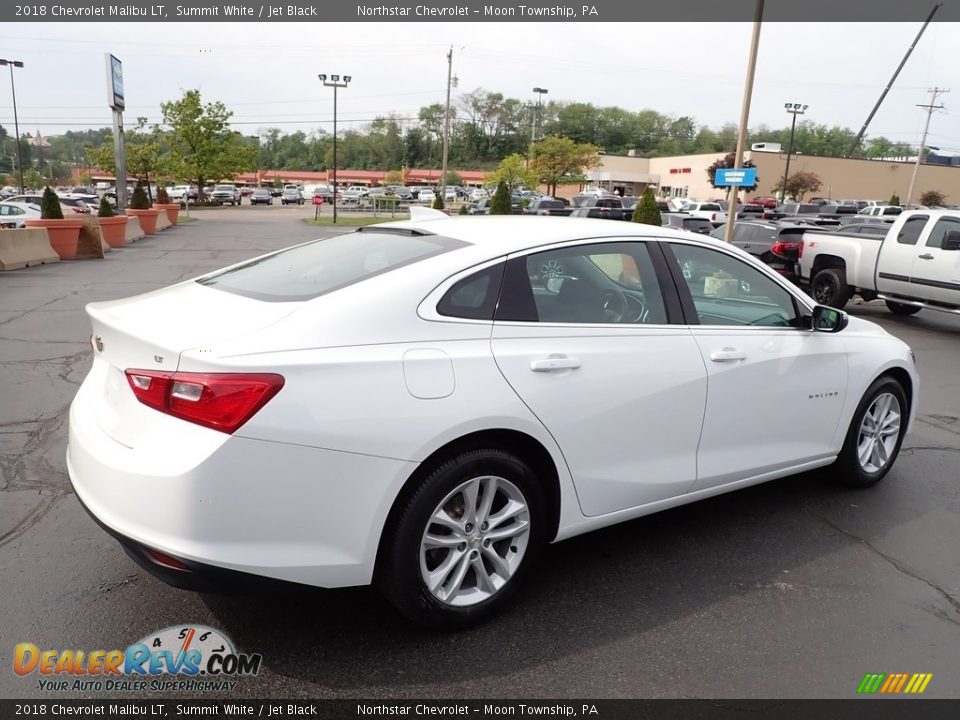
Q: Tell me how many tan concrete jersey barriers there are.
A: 4